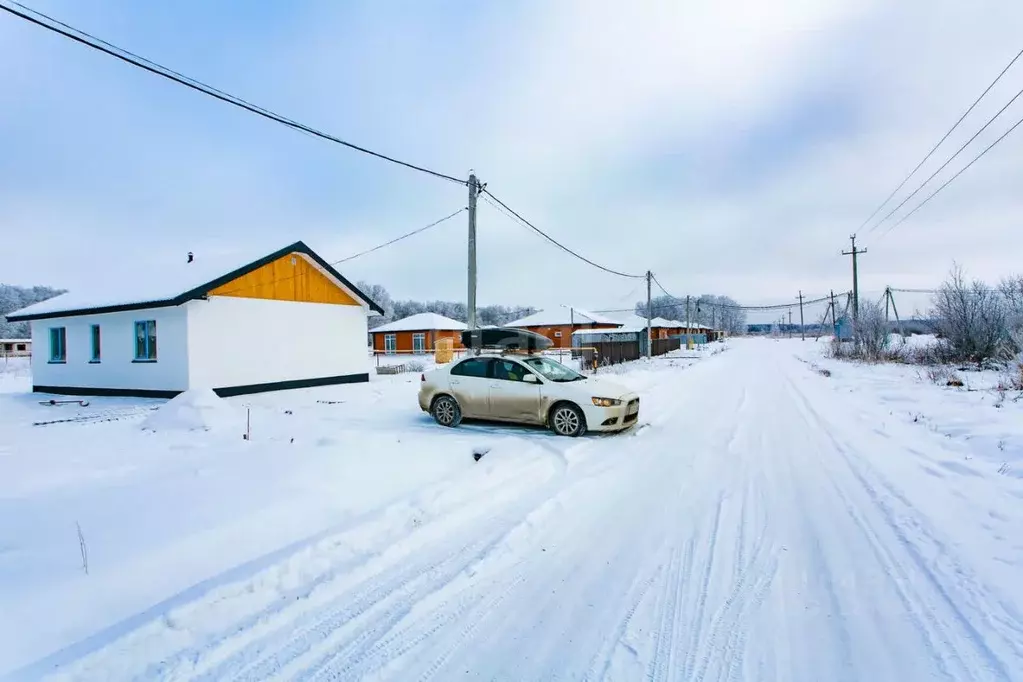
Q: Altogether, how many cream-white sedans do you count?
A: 1